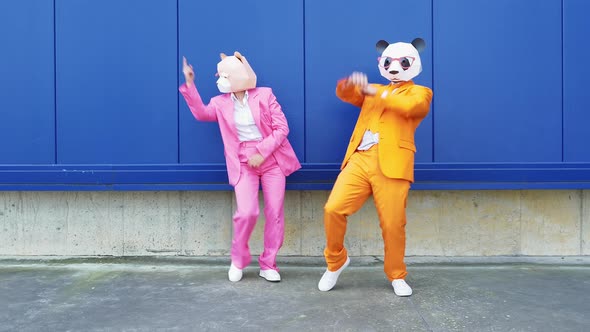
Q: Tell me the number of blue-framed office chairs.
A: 0